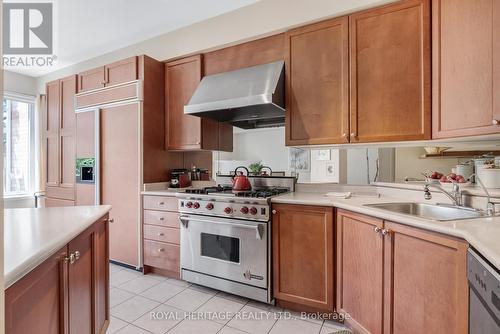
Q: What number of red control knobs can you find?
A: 6